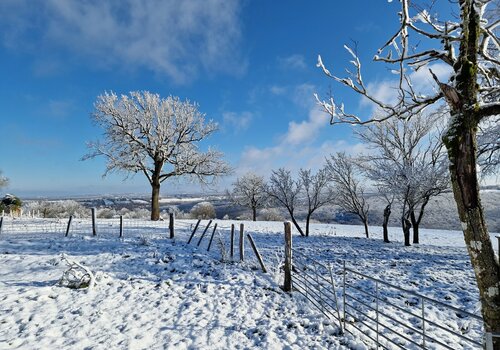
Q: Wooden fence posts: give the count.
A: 12